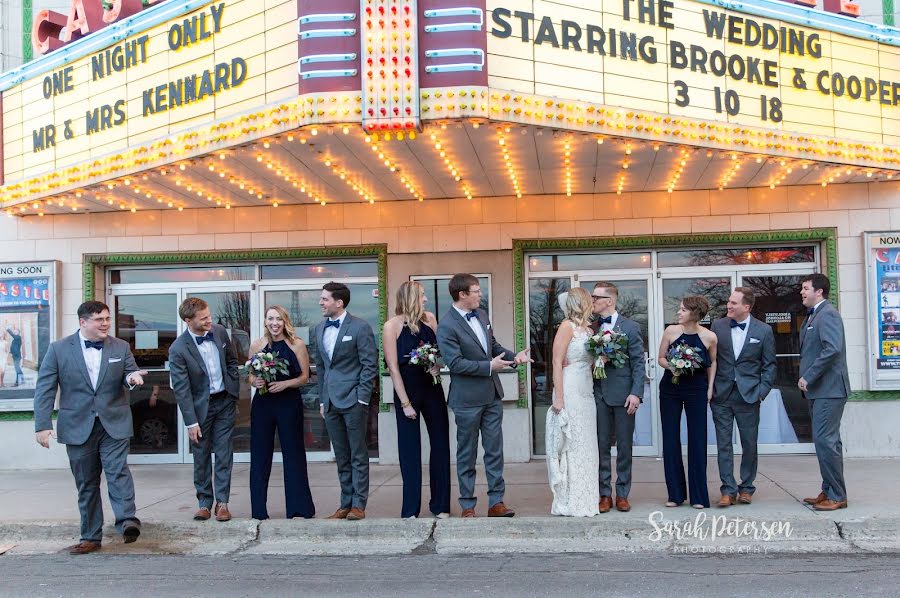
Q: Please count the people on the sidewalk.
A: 11